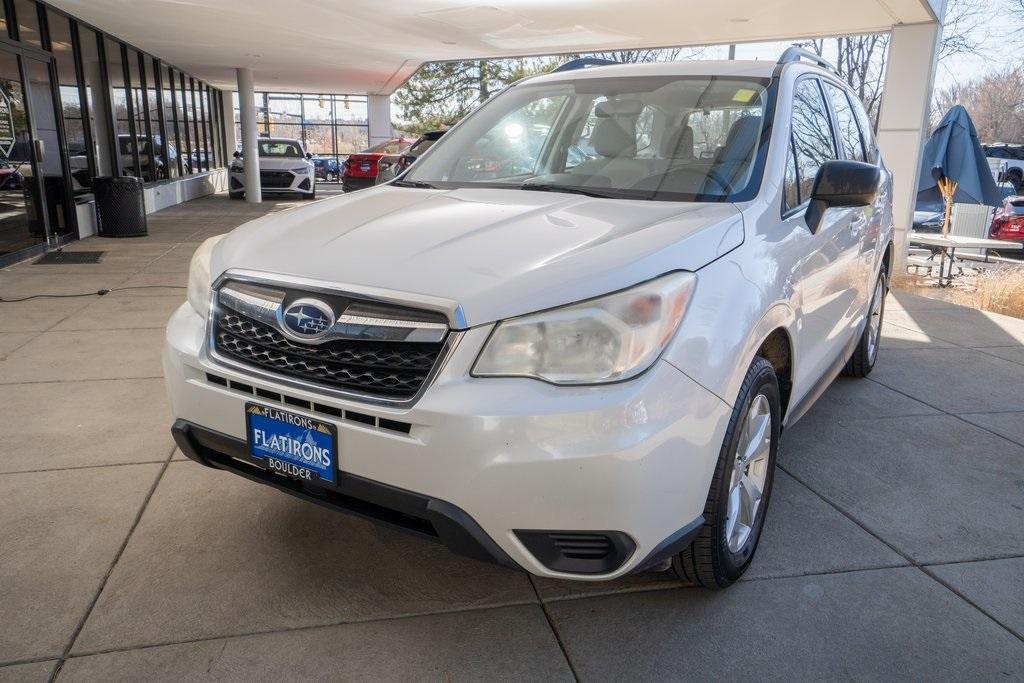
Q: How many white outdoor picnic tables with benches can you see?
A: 1